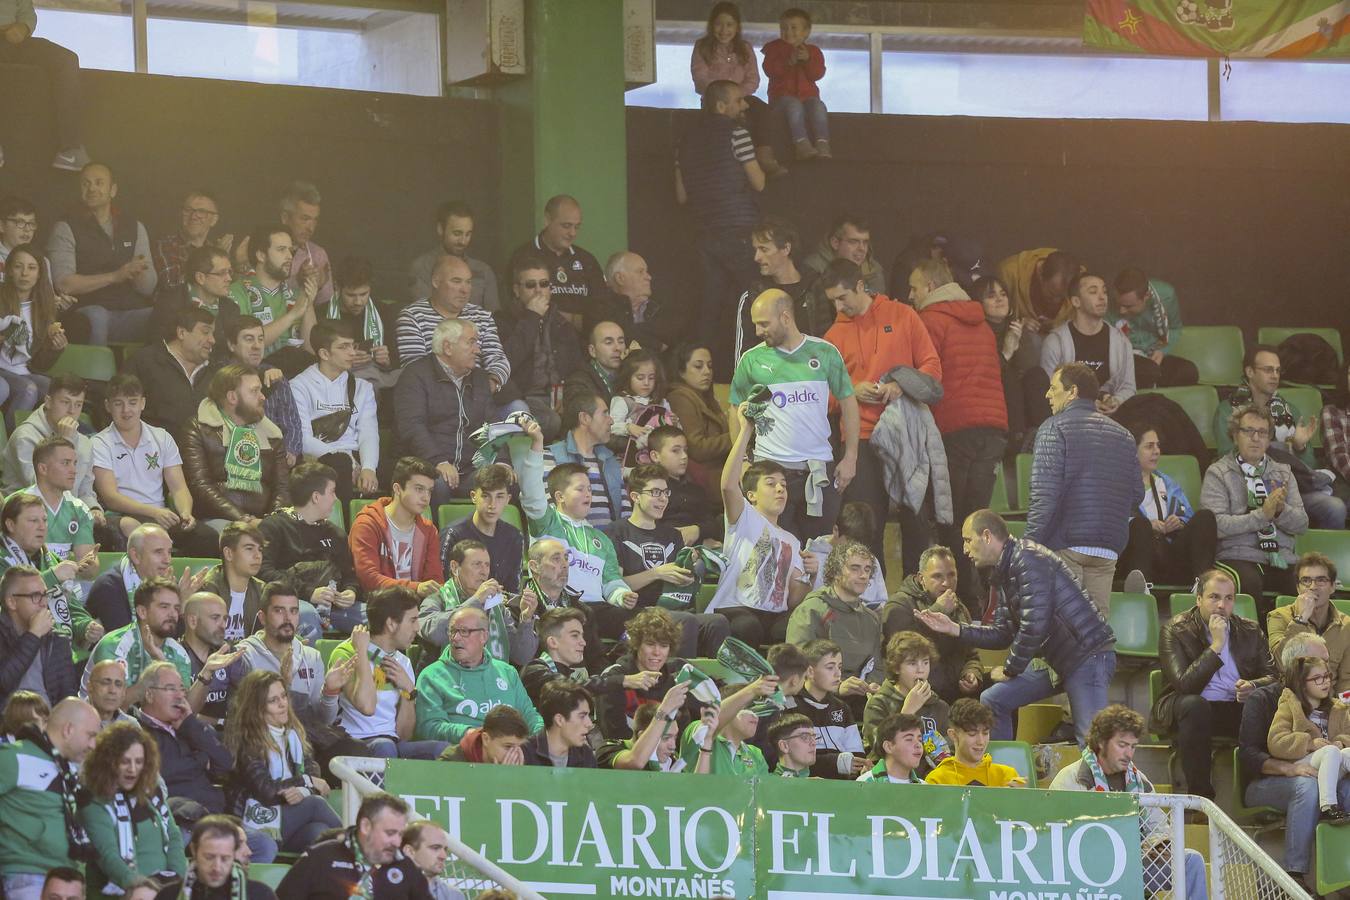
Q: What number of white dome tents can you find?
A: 0